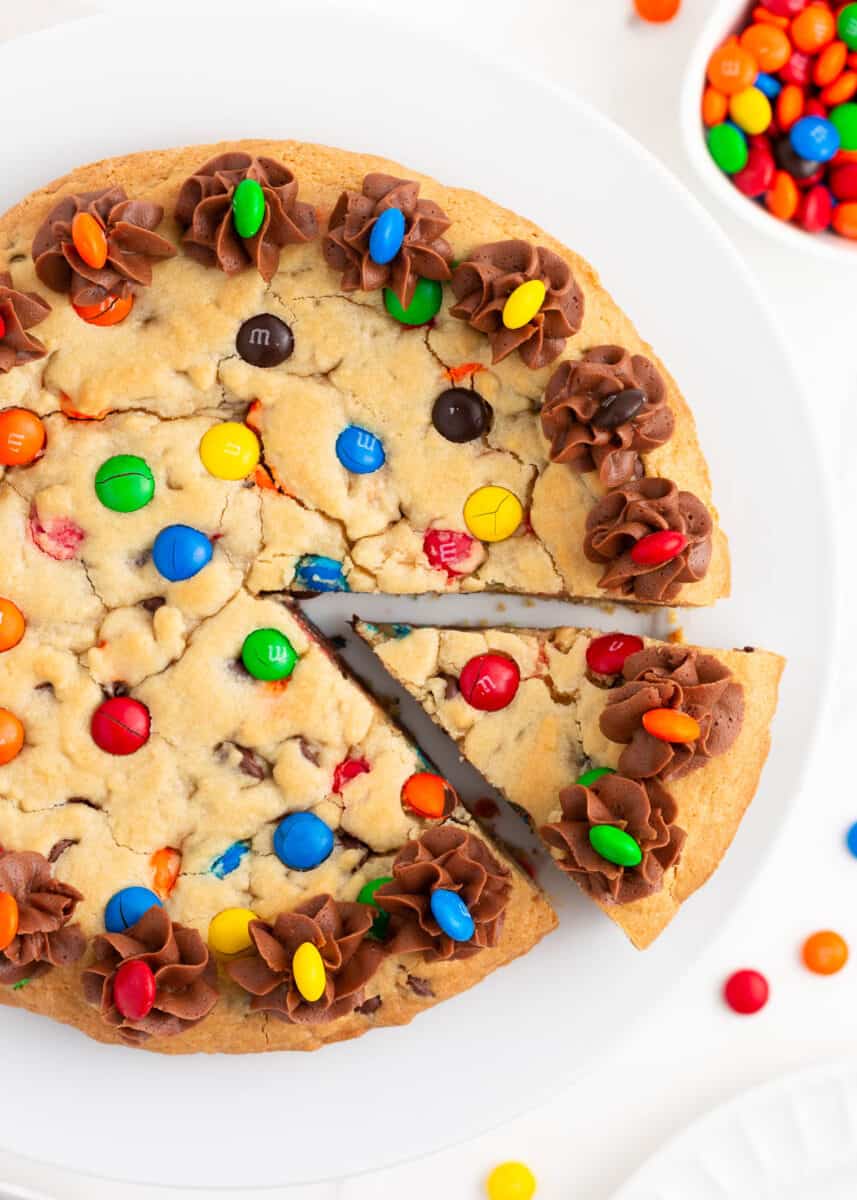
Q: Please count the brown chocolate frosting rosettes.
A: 13